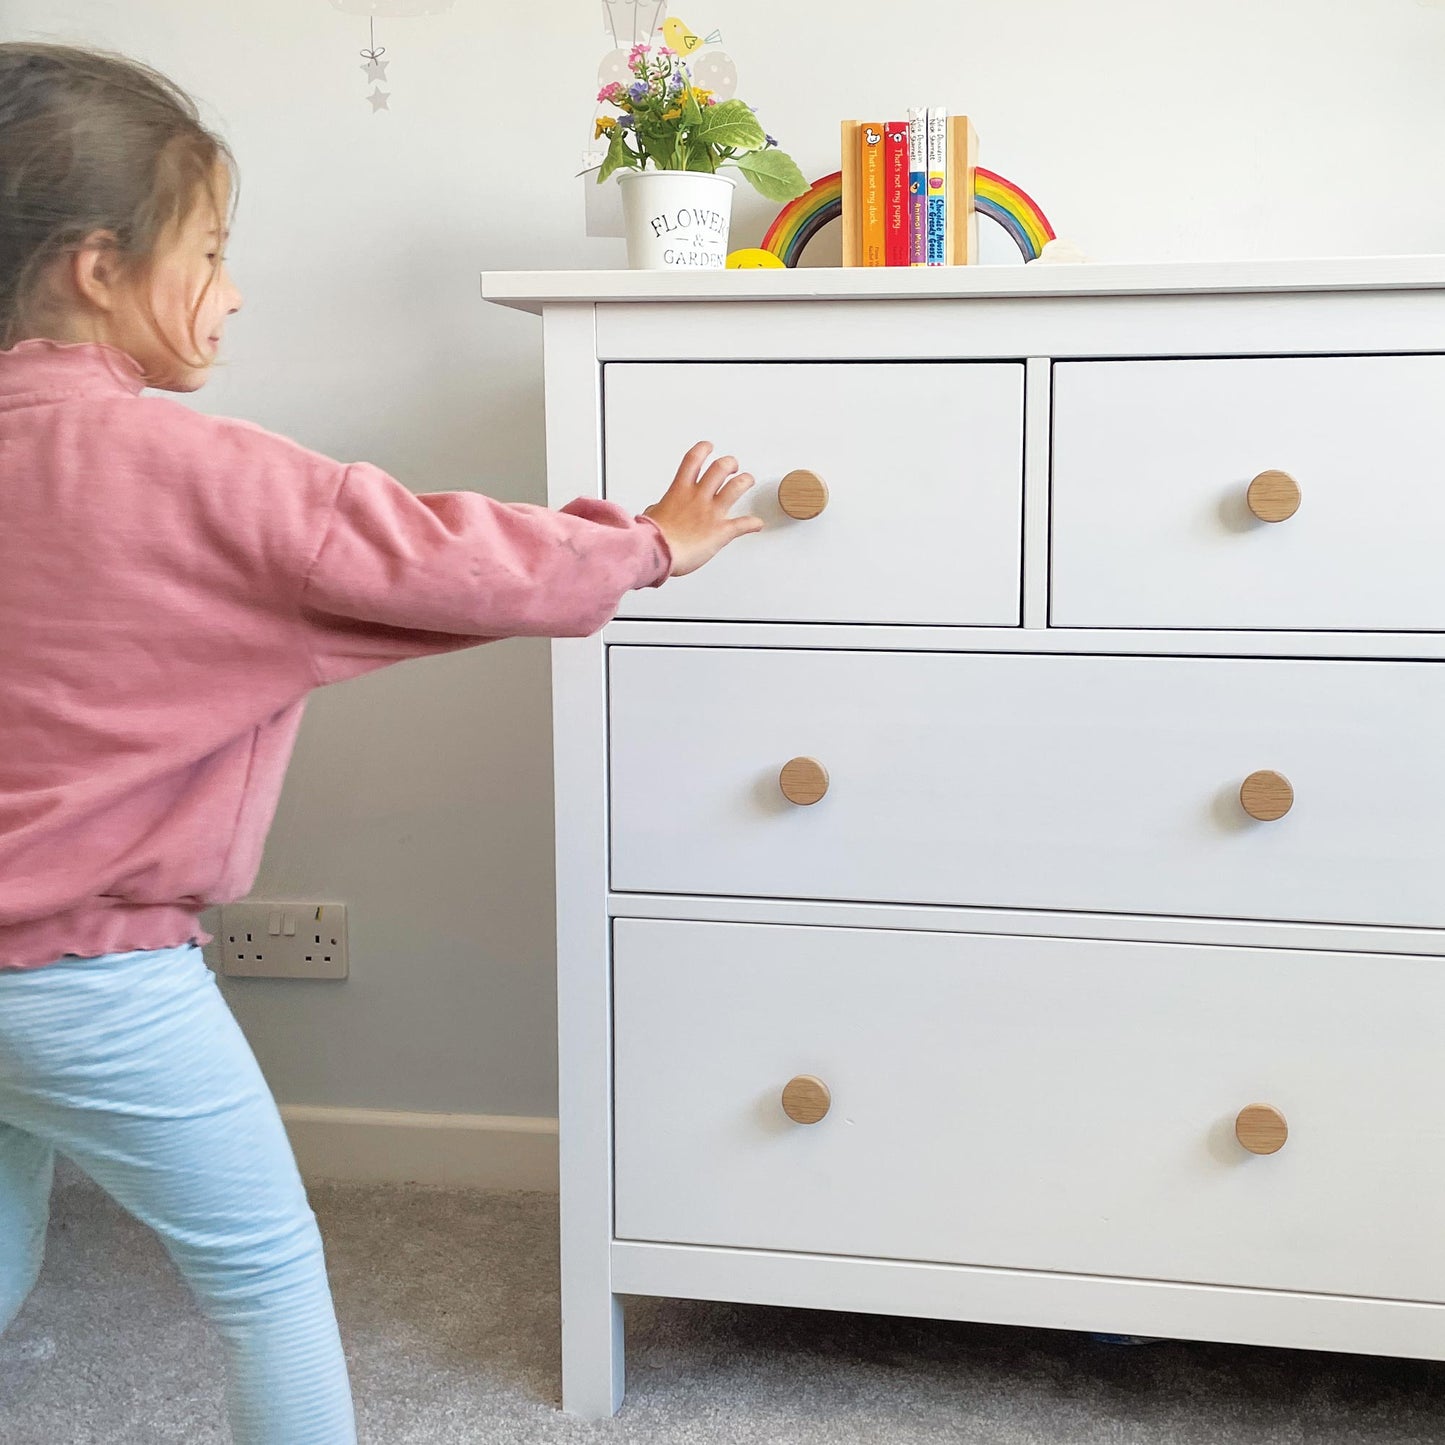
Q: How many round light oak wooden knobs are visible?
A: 6